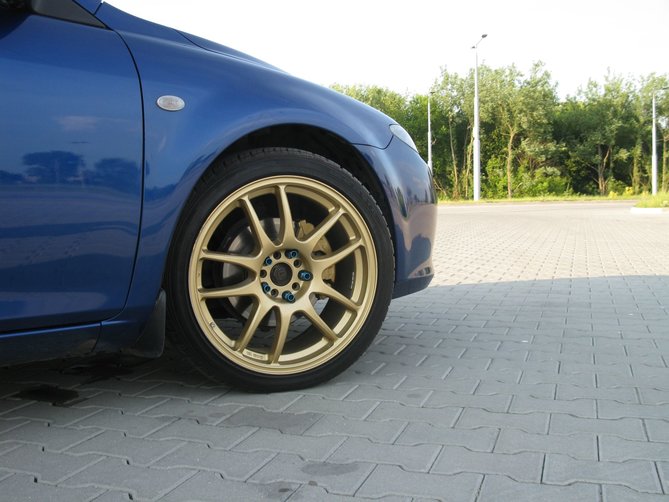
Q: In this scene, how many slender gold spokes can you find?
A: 10